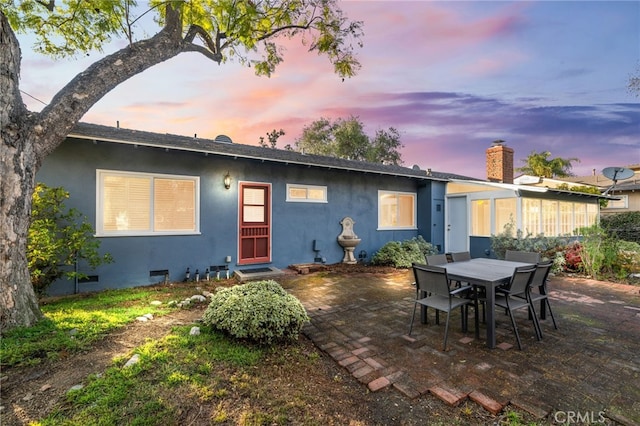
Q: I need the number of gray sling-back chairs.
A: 6